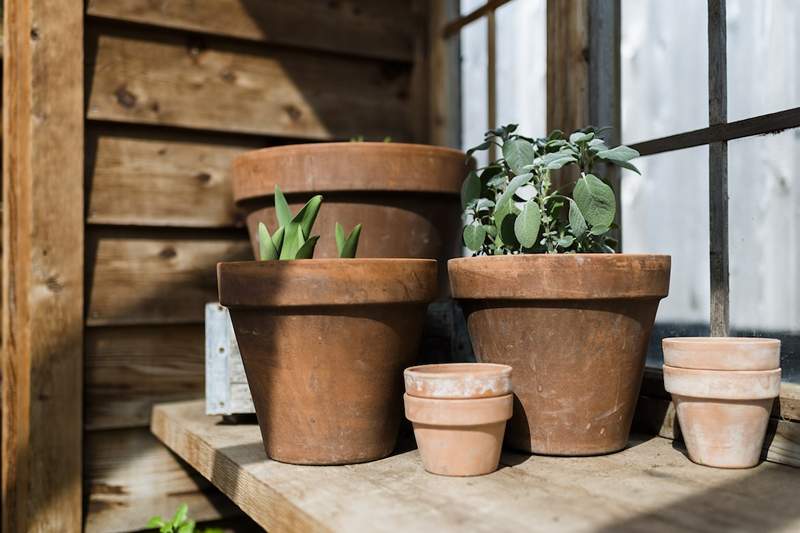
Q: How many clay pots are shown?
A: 7